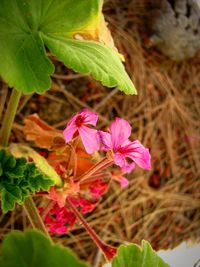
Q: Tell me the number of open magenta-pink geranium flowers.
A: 2